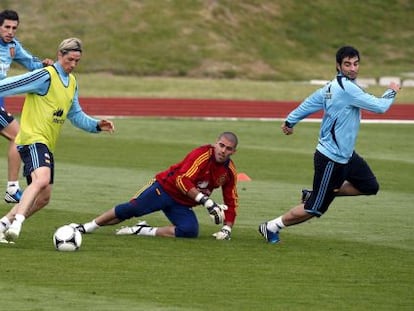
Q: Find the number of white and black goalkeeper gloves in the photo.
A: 2